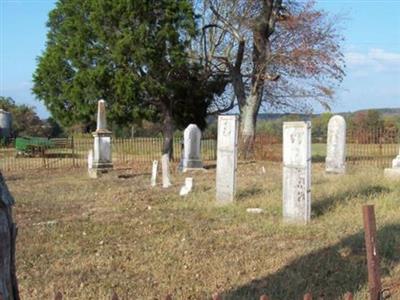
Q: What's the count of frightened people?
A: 0